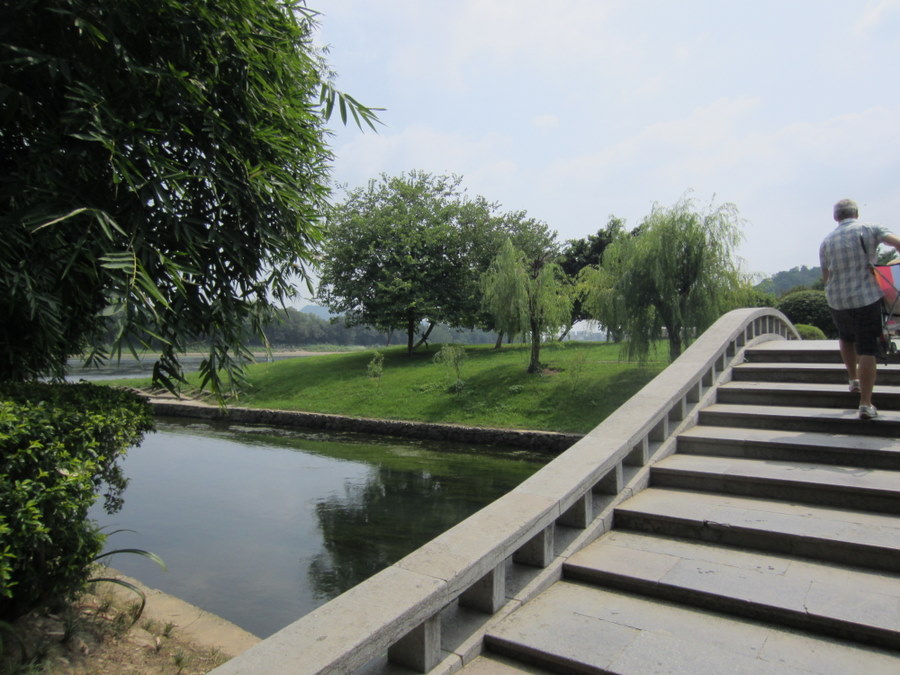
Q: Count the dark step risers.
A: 9